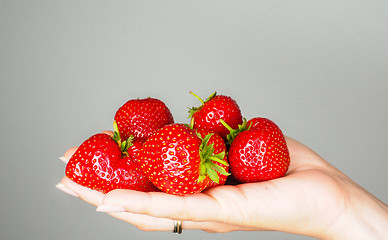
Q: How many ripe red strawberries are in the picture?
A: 5